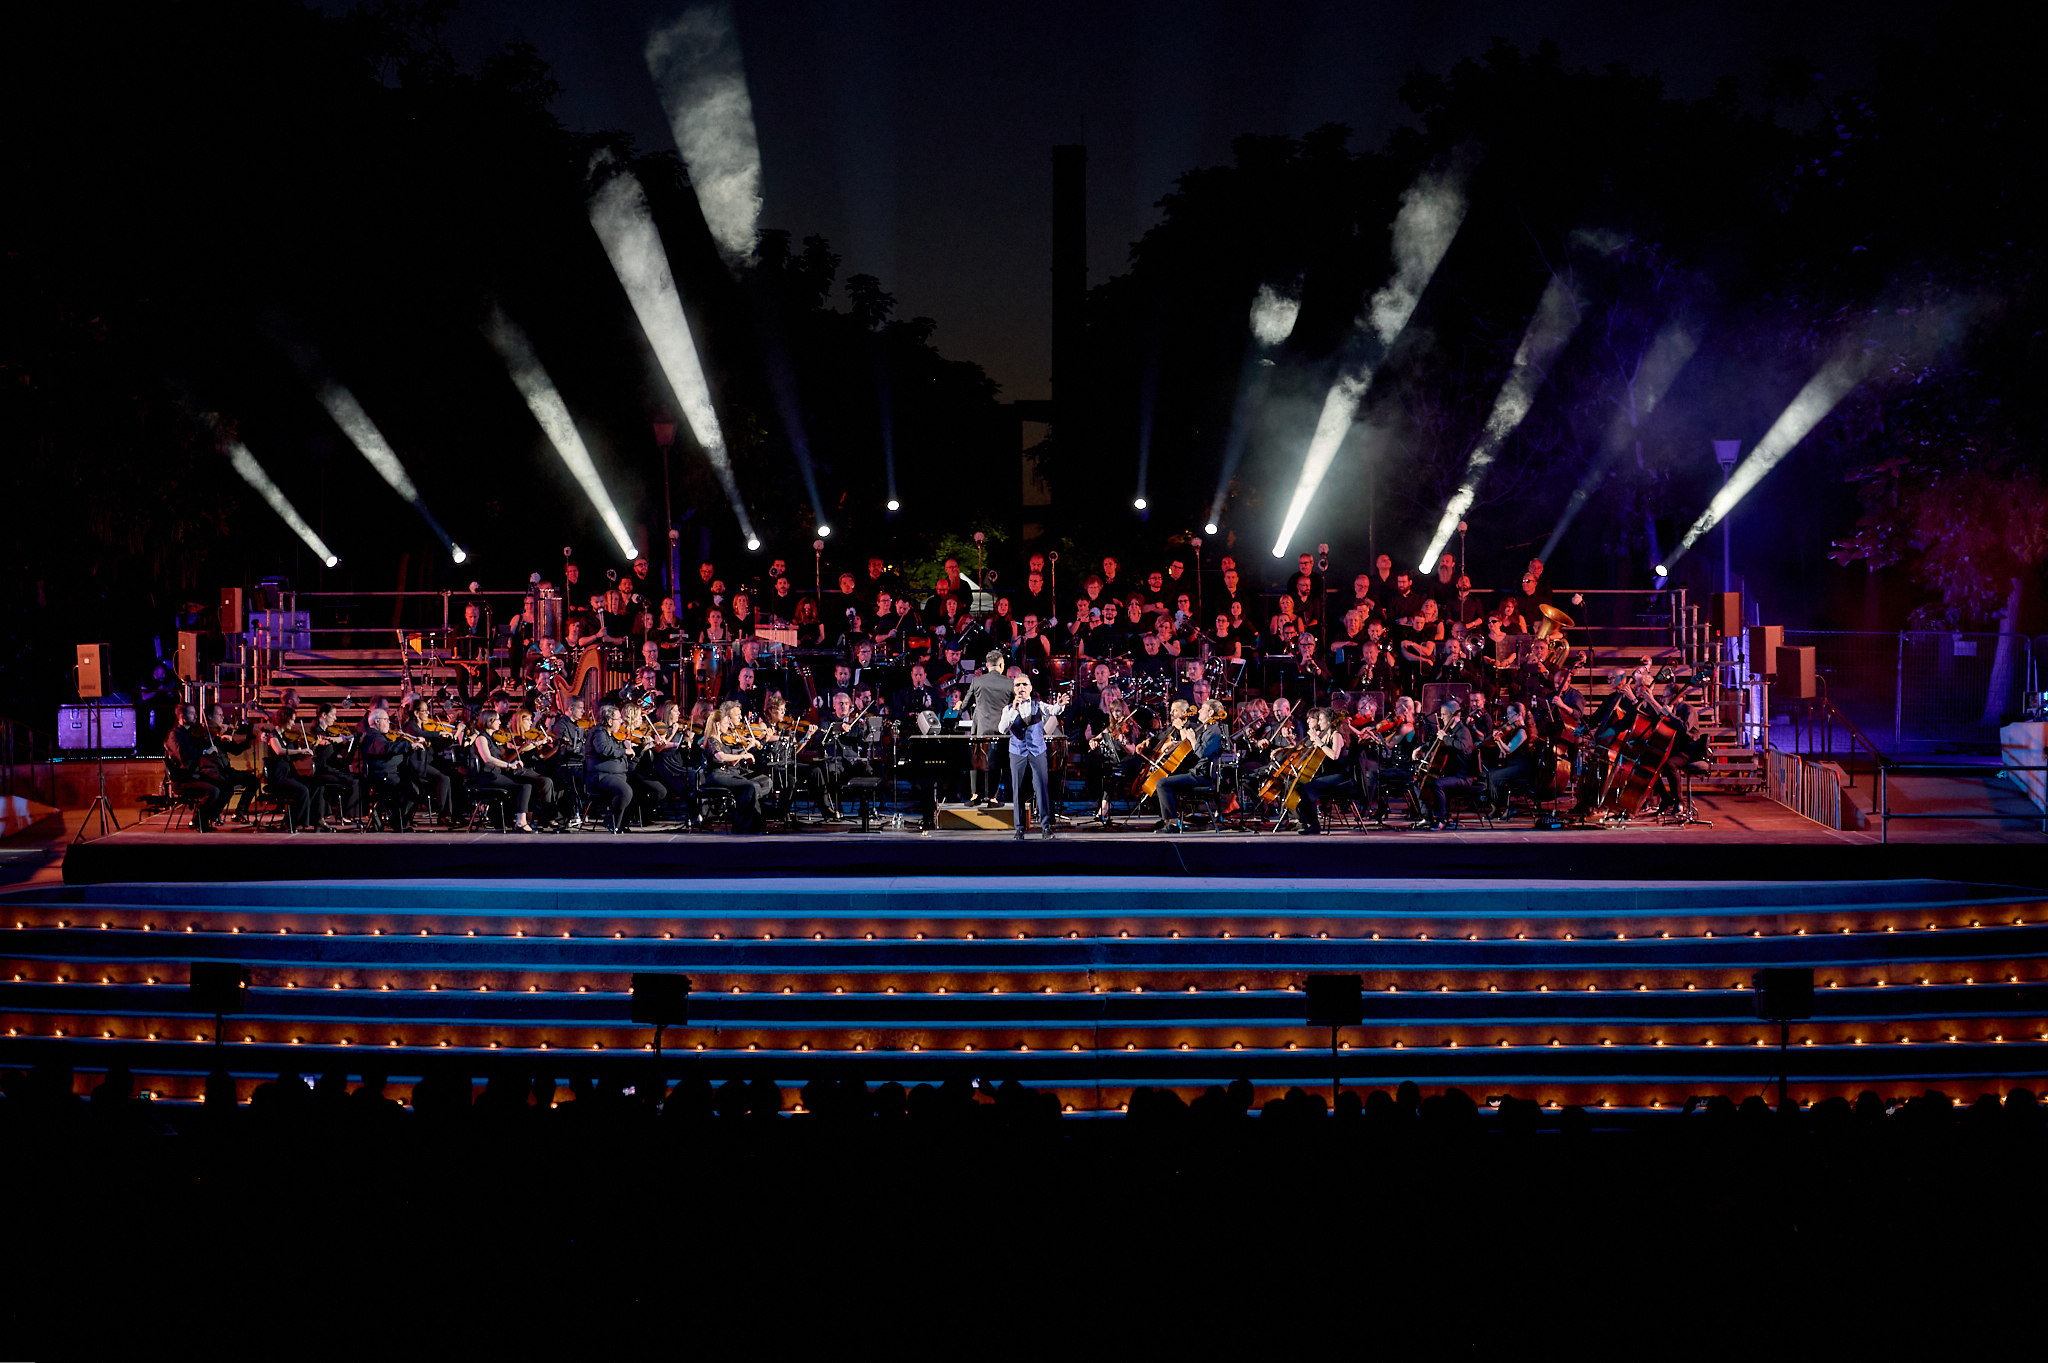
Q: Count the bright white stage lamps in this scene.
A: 11